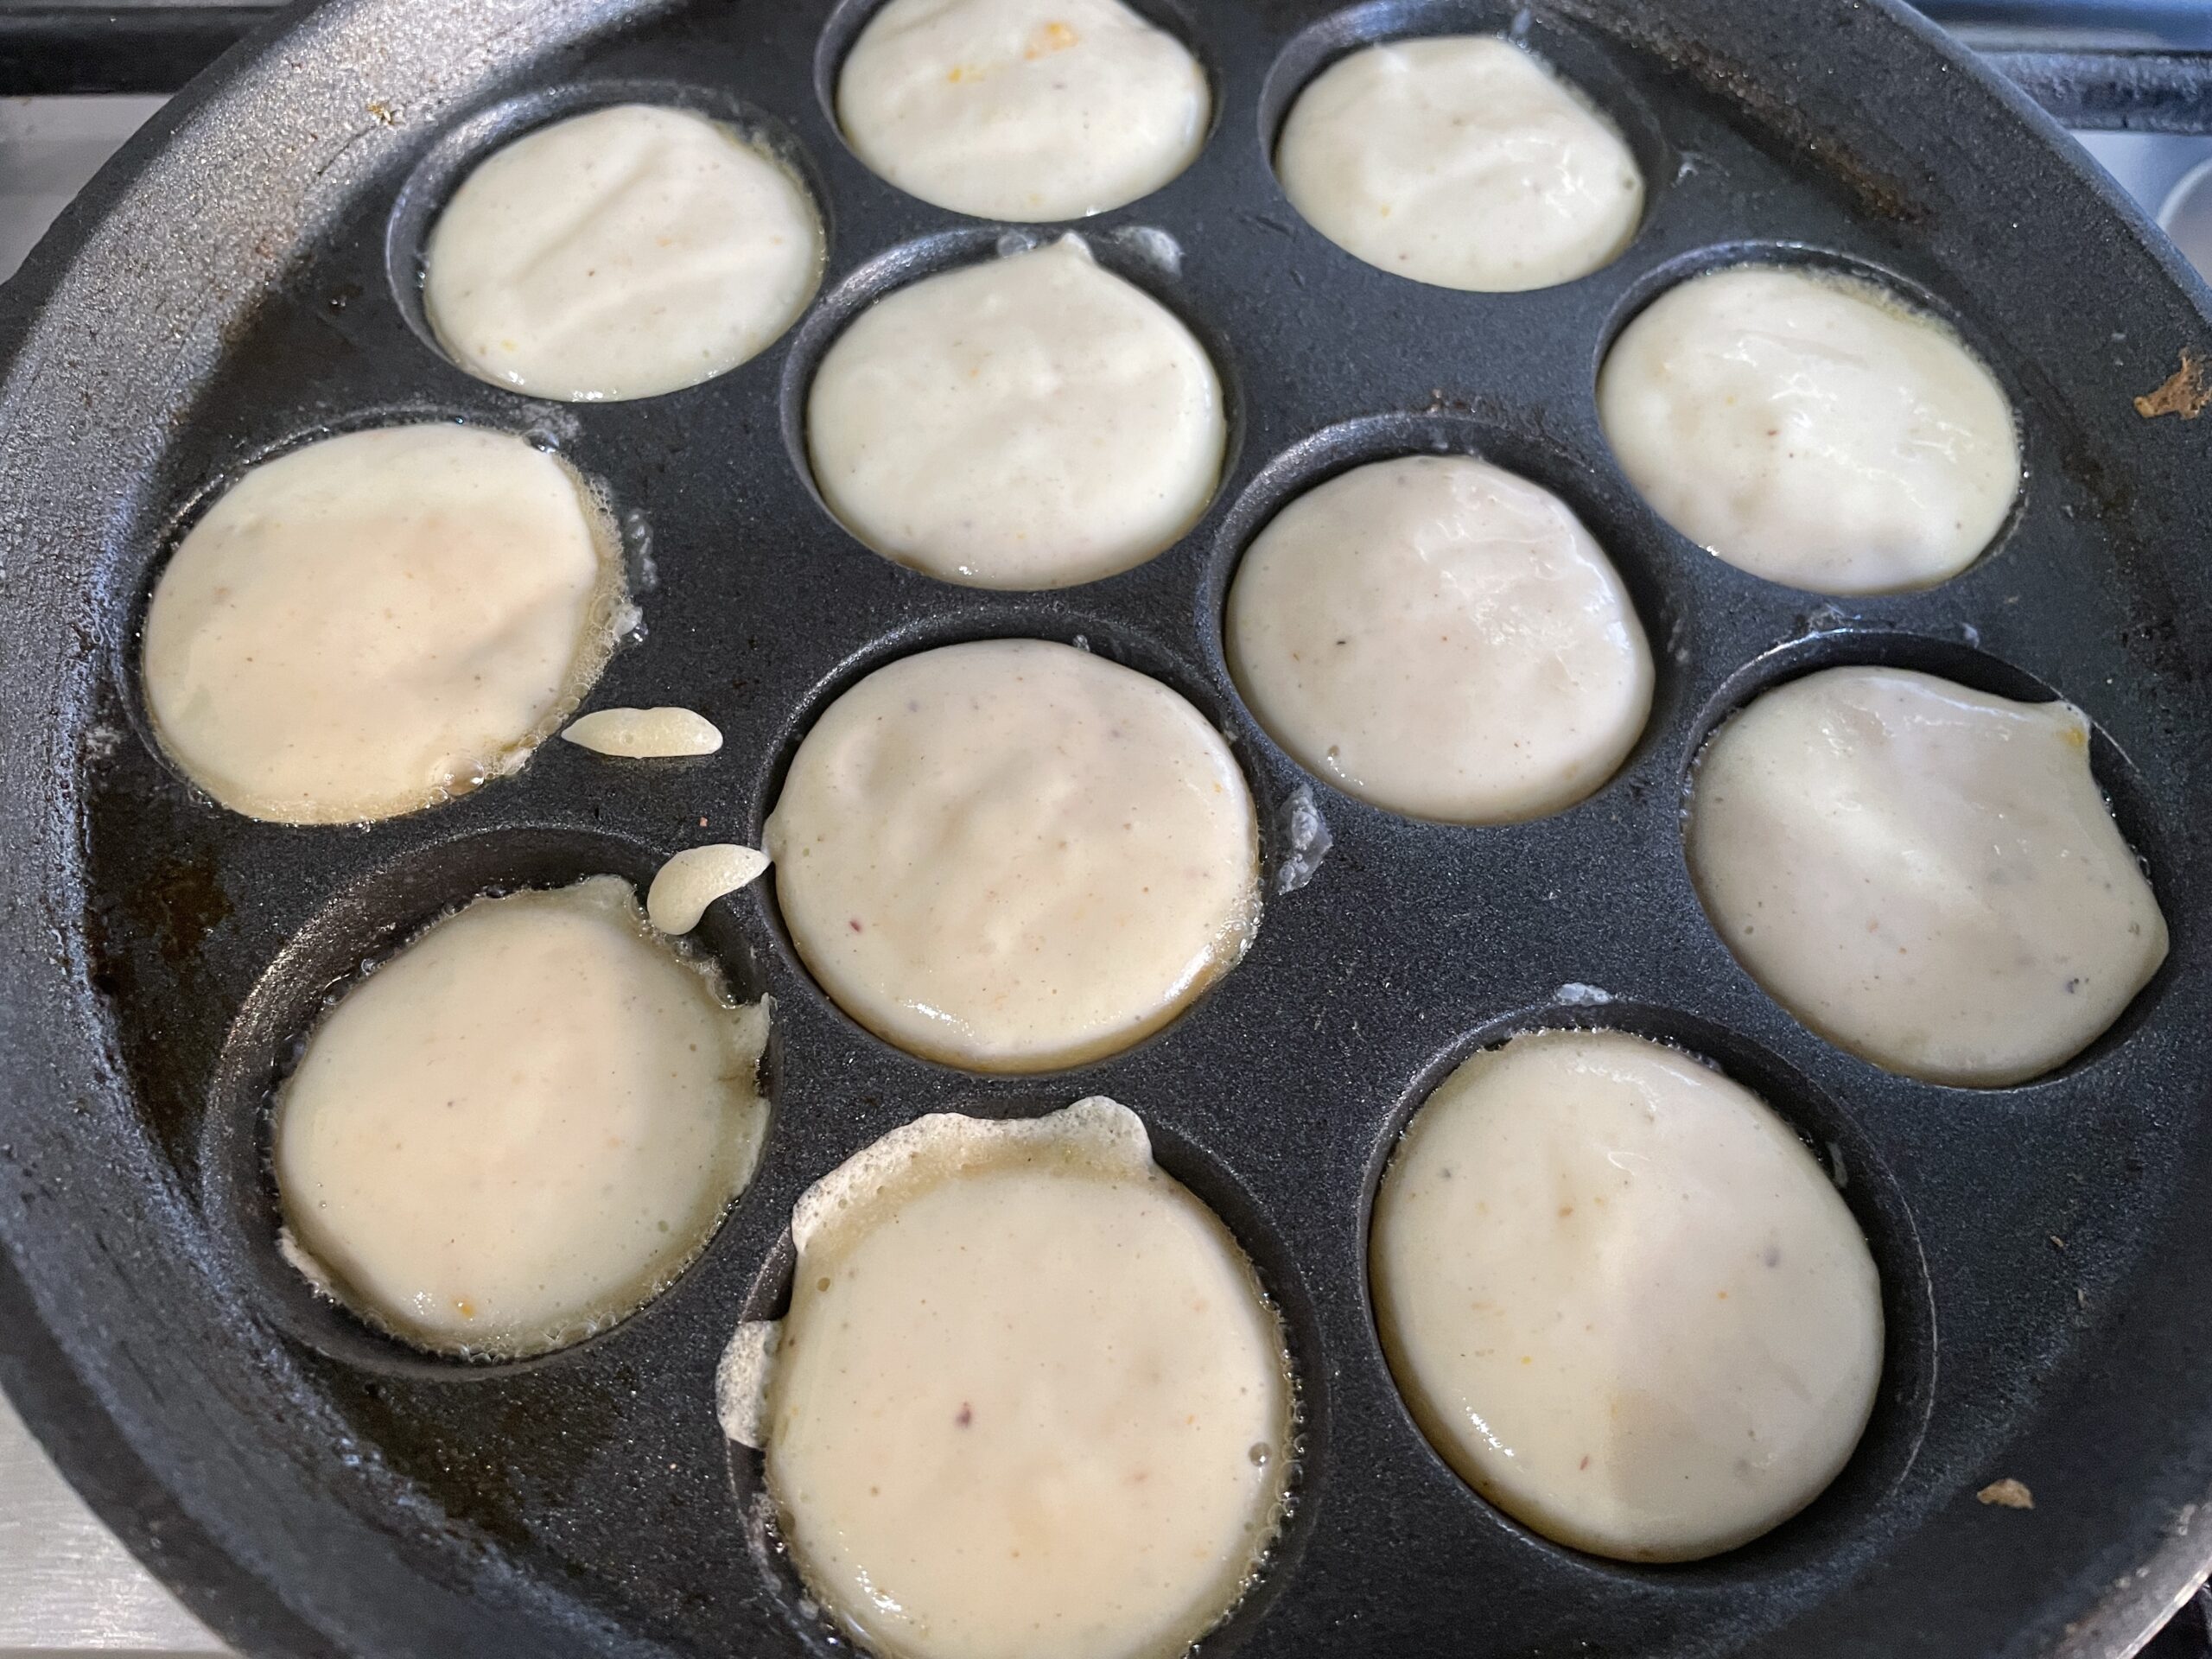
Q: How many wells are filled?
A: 12